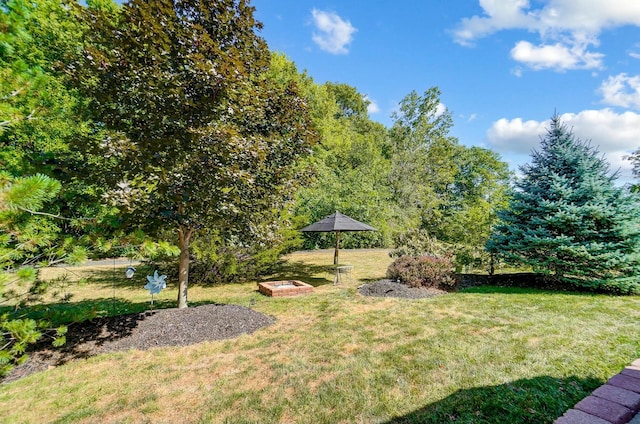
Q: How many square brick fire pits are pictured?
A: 1